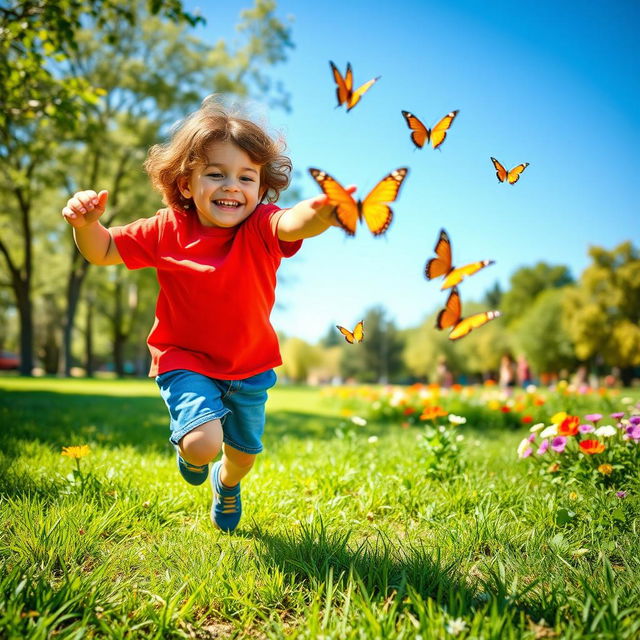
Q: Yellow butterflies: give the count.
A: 7